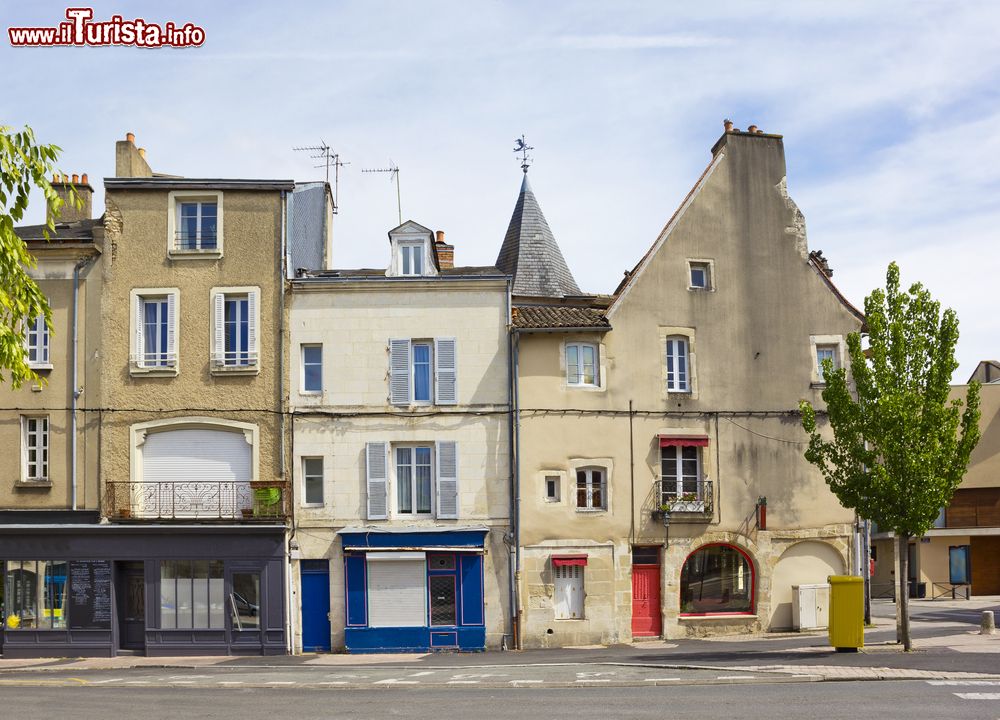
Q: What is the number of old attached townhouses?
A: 4